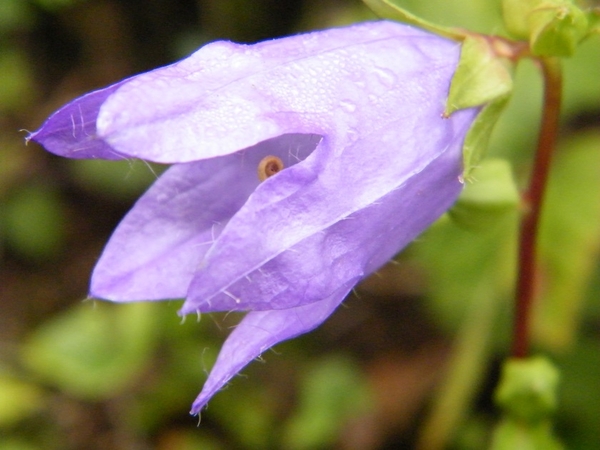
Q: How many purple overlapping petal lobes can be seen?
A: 5